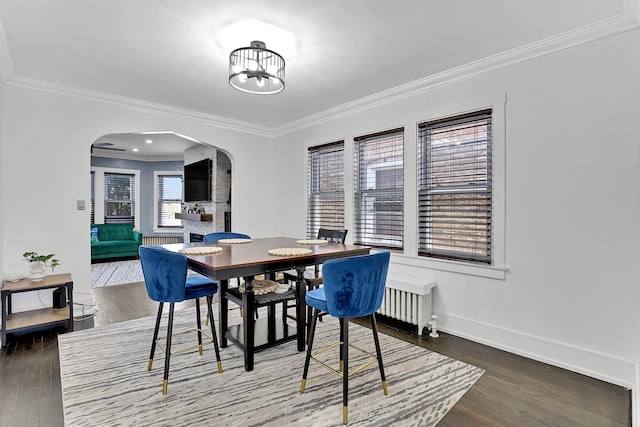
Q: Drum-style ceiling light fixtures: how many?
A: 1